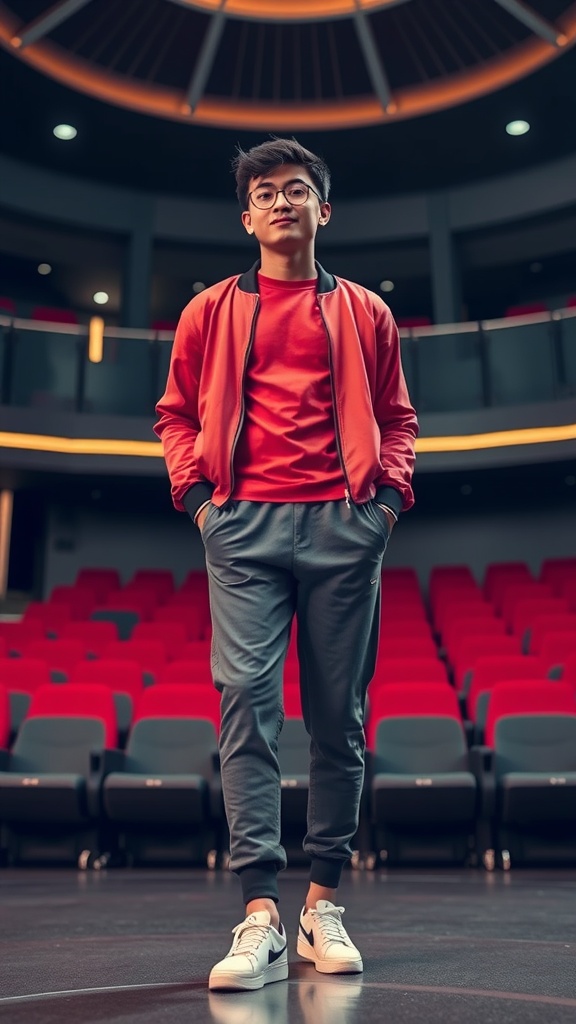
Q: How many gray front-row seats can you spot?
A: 5